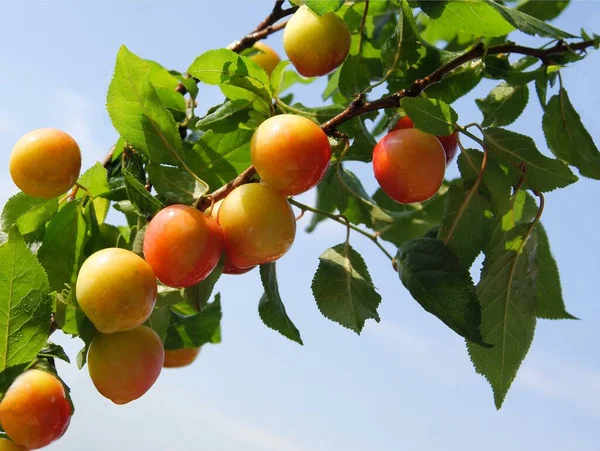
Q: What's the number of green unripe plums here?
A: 0